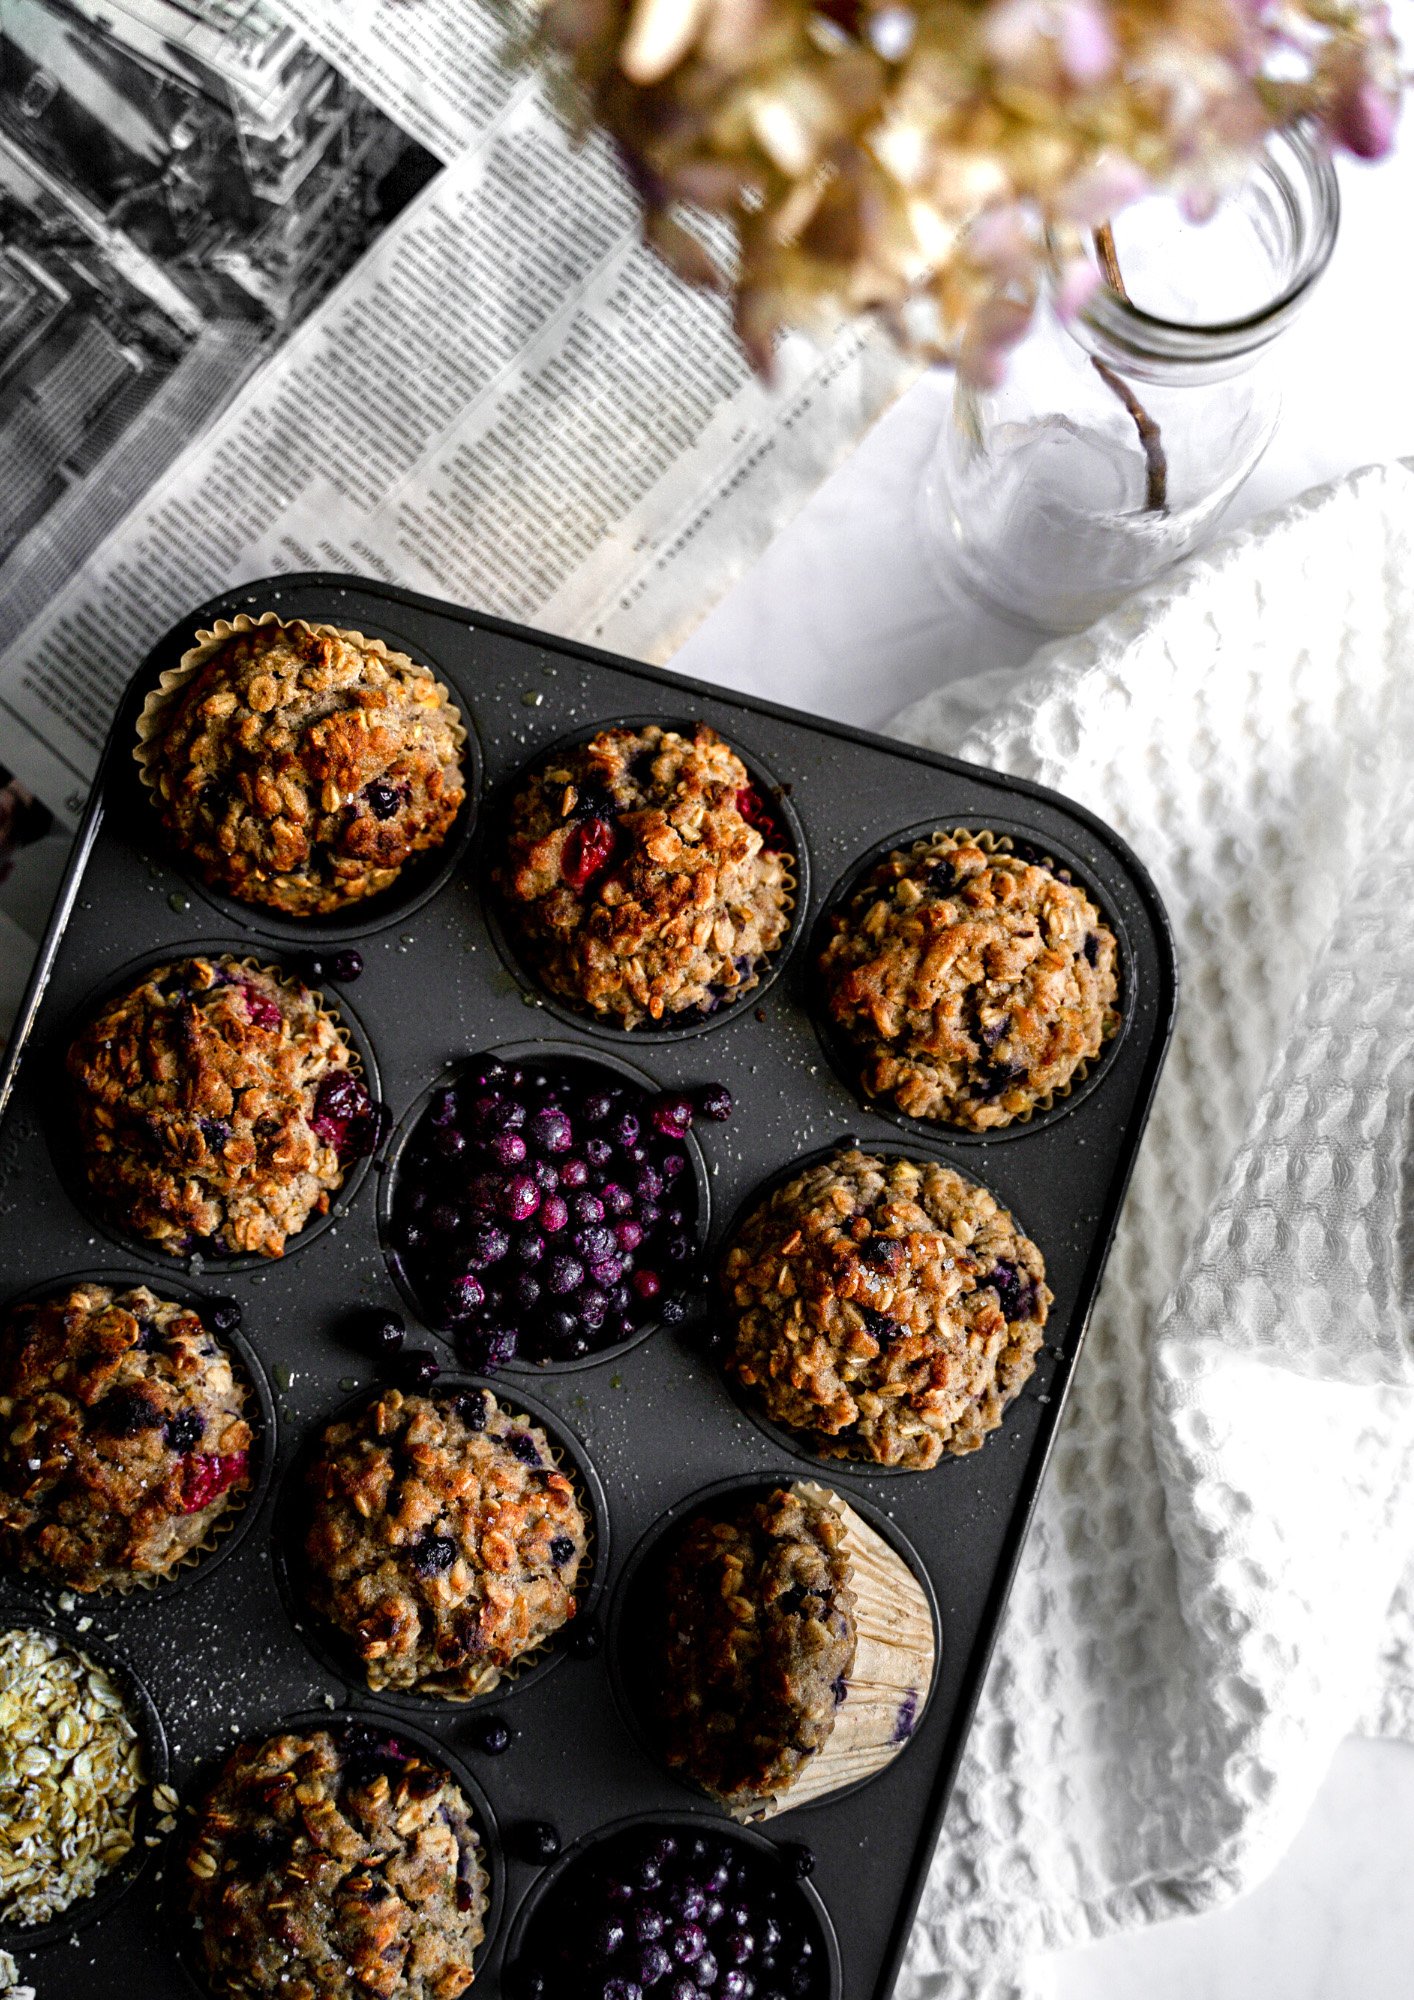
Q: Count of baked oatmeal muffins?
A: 9